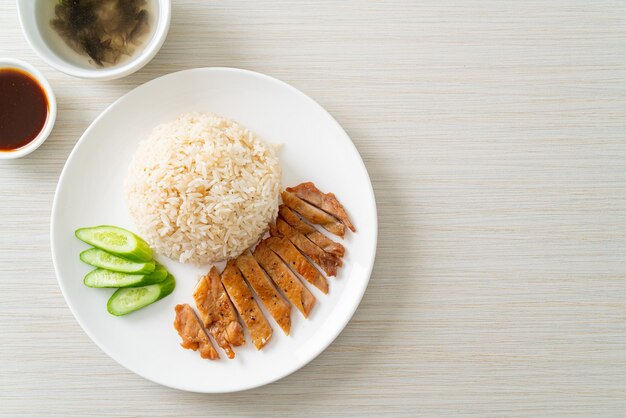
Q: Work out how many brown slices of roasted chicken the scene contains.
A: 10